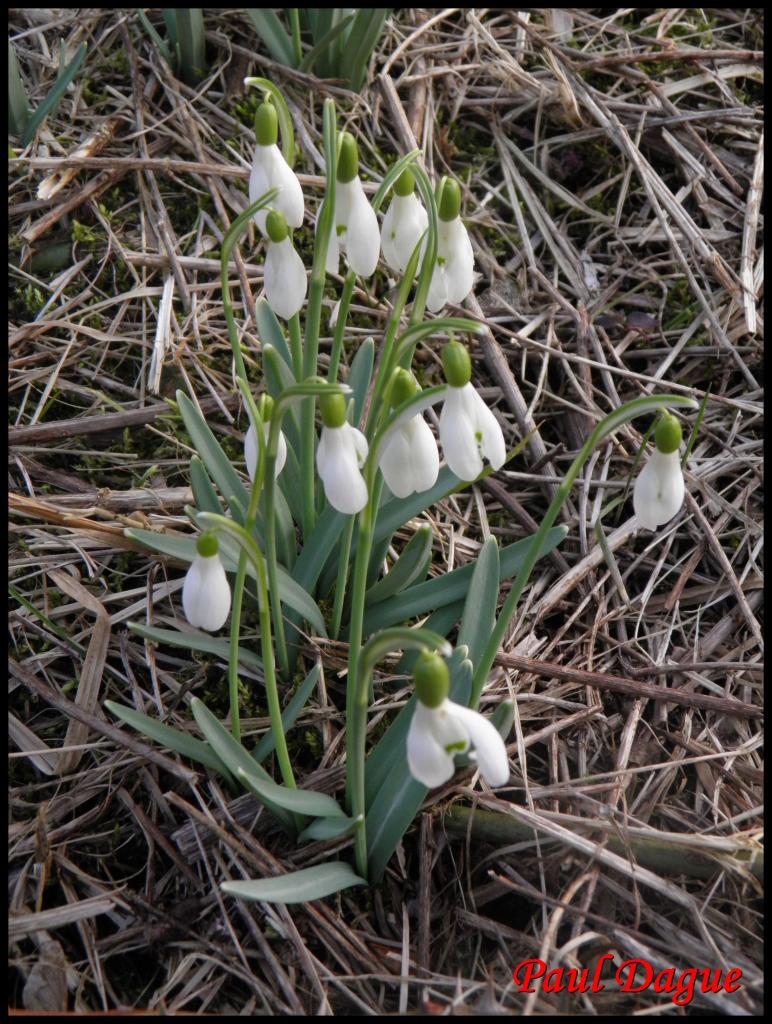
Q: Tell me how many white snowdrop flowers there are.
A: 12